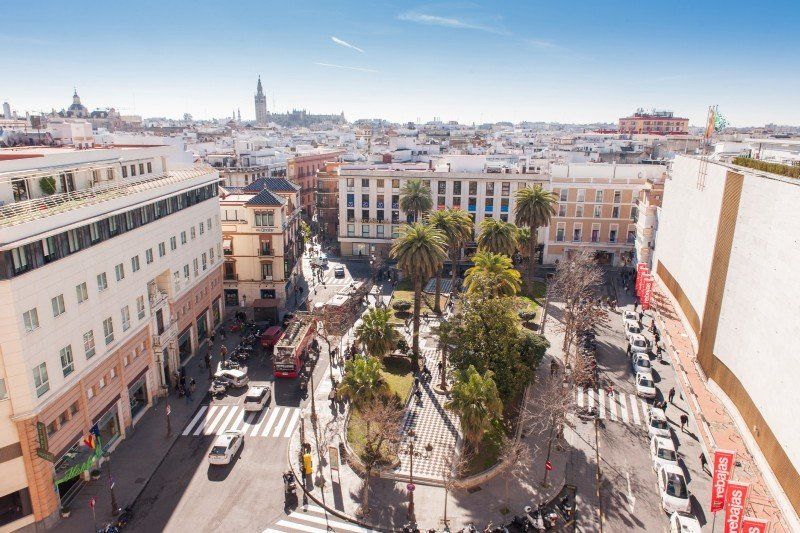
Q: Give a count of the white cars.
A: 12